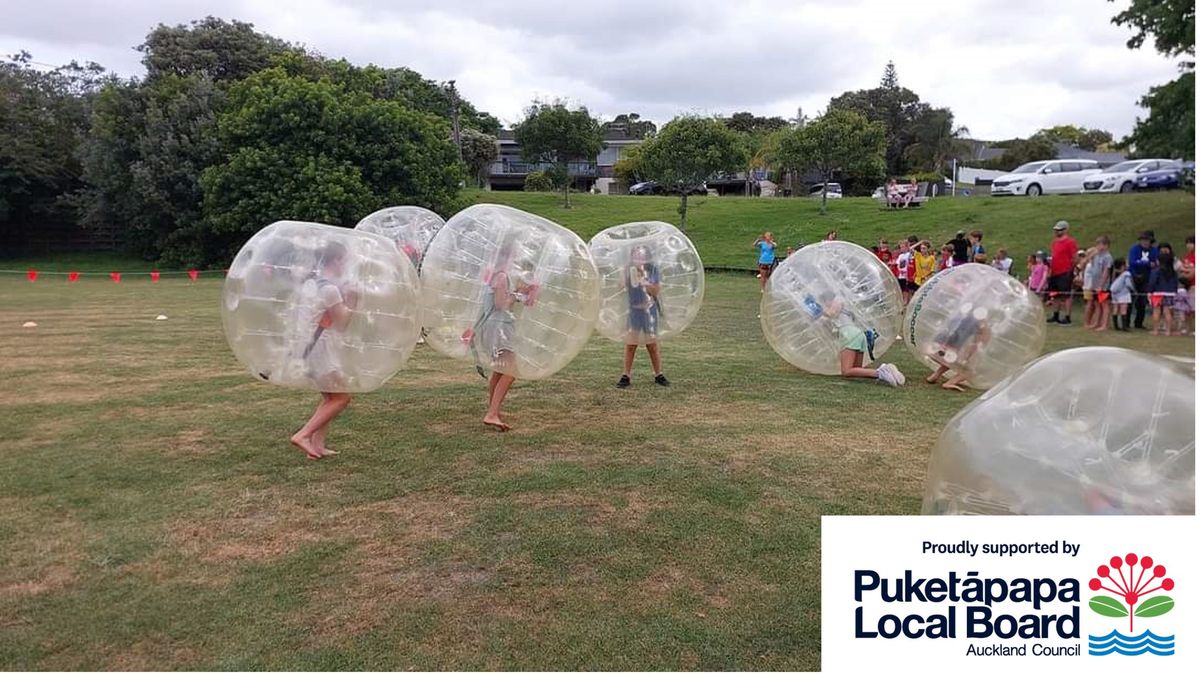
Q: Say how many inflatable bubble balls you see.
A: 7